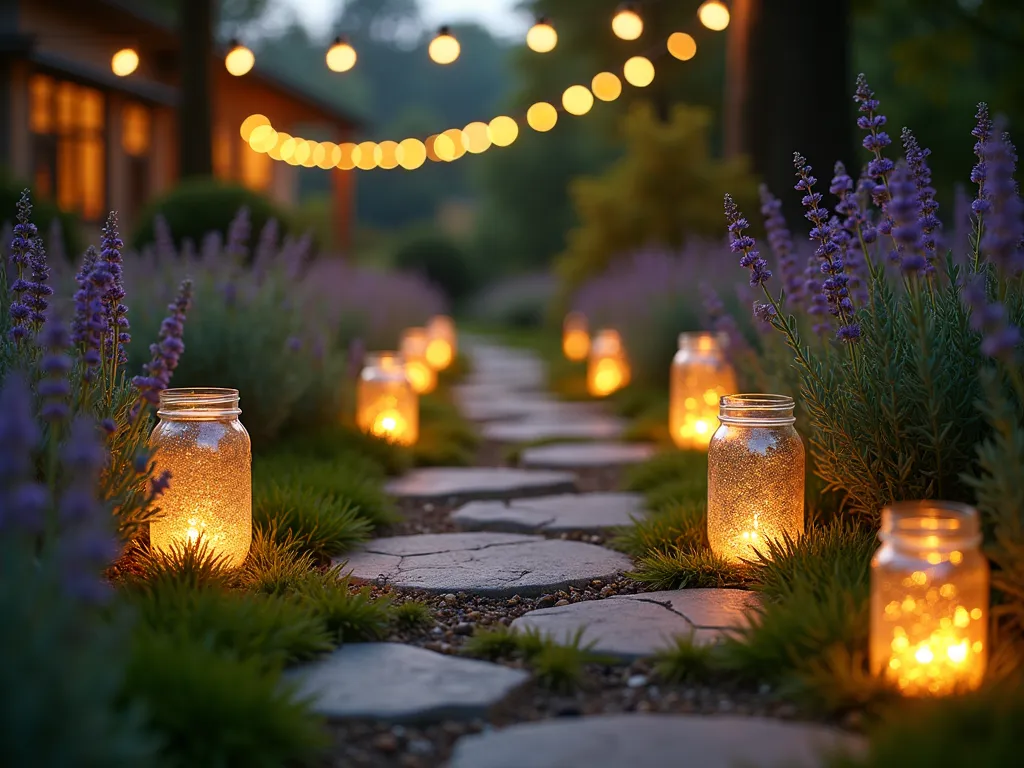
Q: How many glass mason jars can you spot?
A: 9